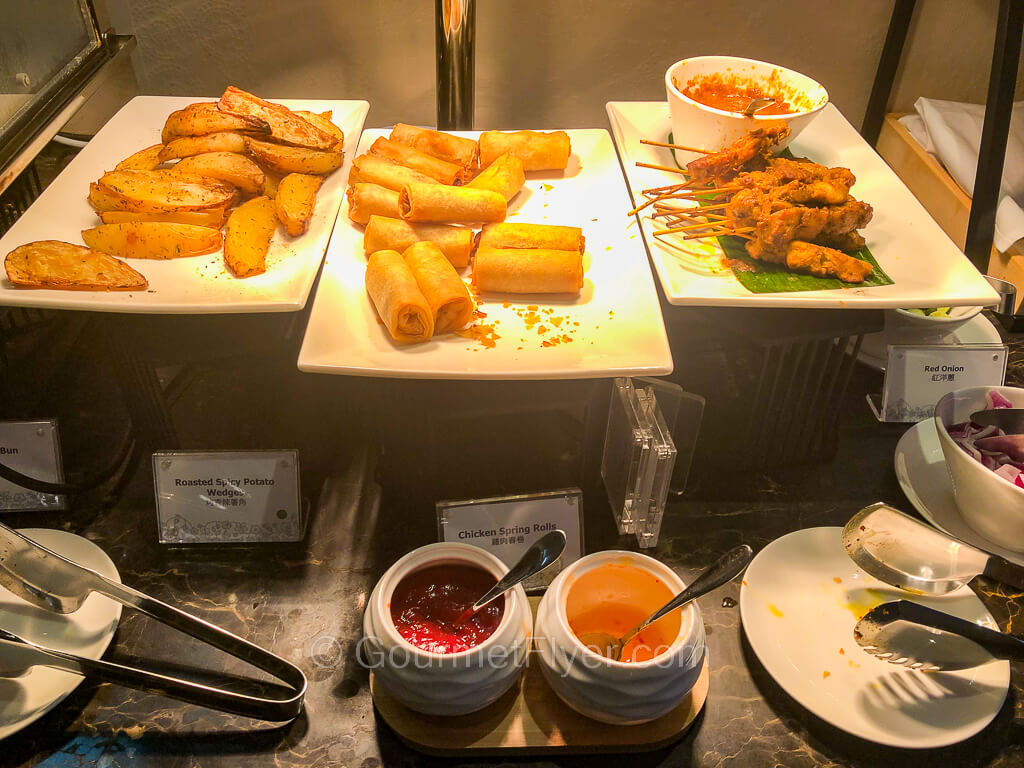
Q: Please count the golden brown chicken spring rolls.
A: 12